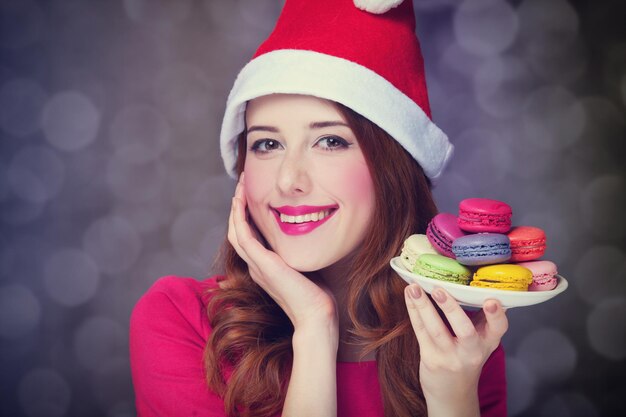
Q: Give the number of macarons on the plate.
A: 8